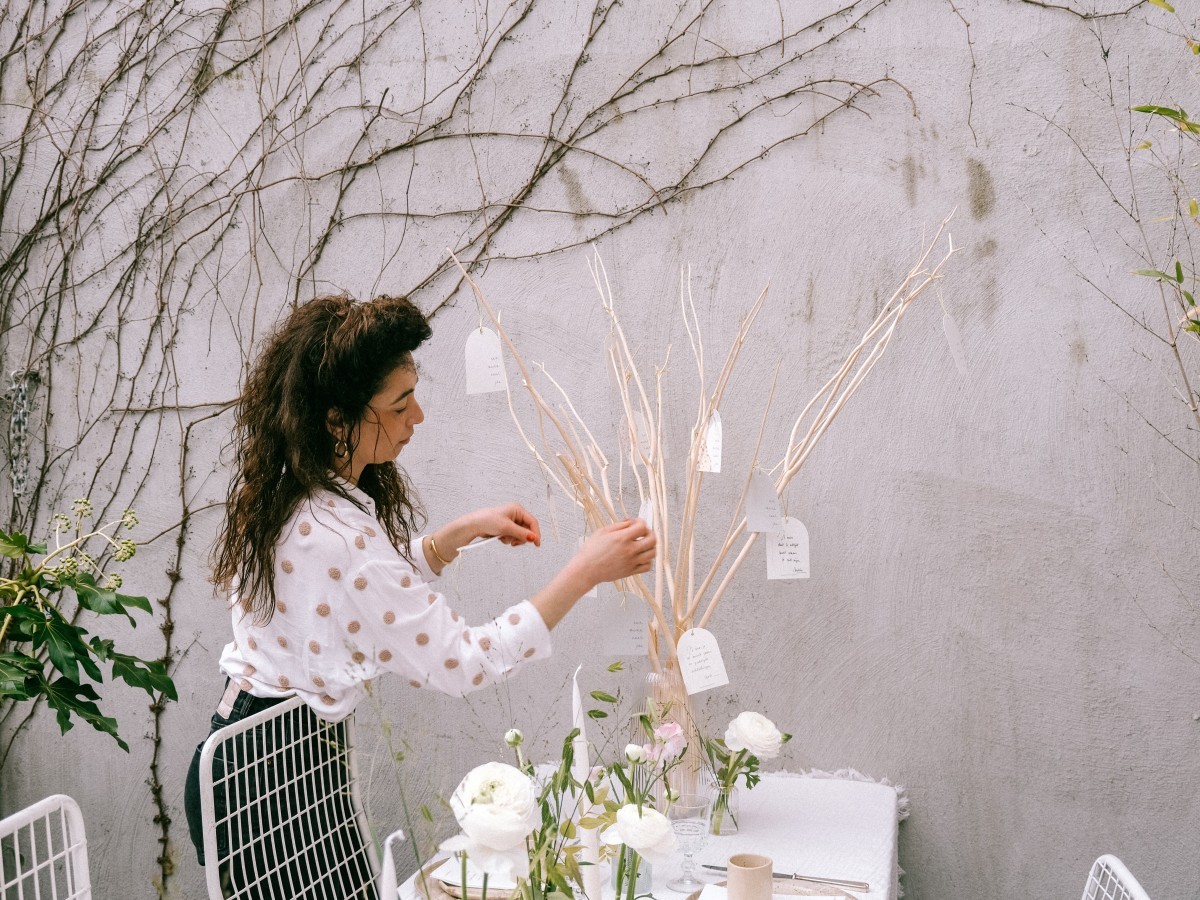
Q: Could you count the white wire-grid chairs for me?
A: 3